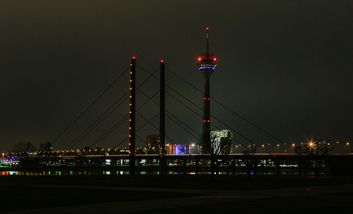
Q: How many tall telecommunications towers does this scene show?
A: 1